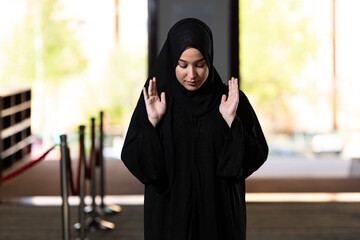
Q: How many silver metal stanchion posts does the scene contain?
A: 4